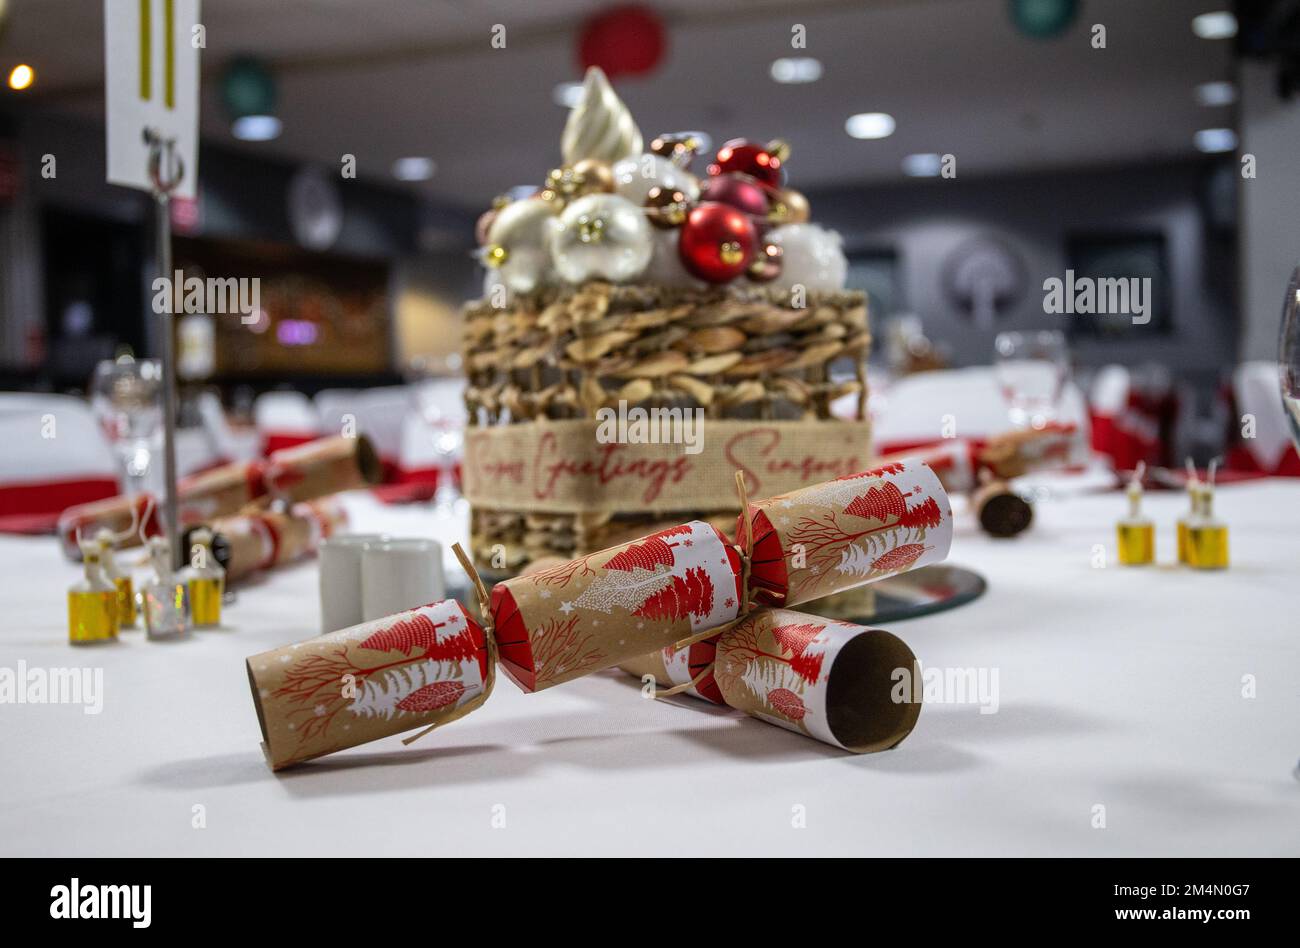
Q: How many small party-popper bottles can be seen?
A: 7